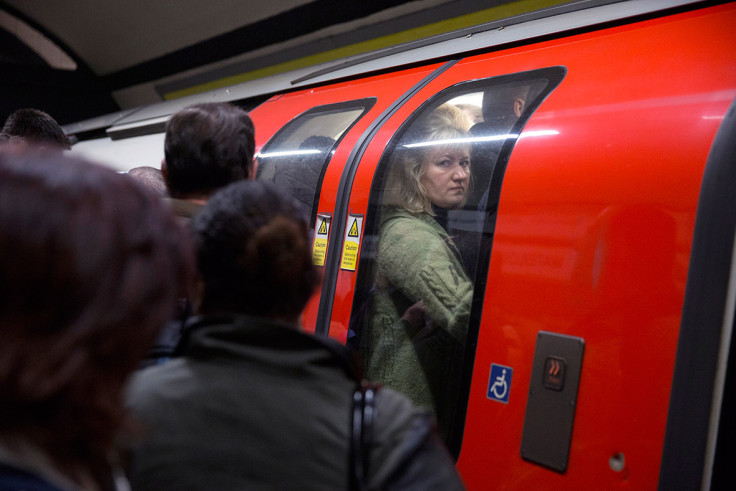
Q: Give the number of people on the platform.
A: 5